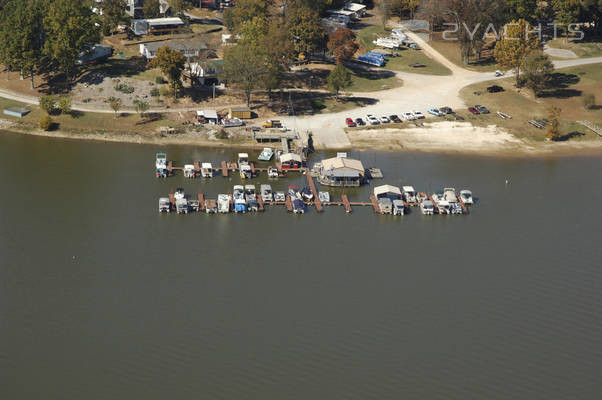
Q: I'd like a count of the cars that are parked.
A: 12